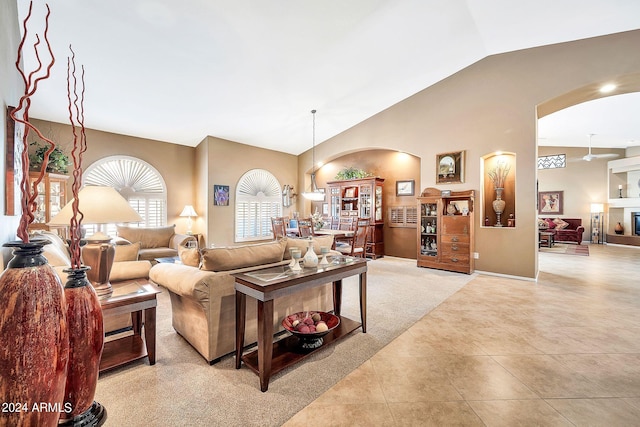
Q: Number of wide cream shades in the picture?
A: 1